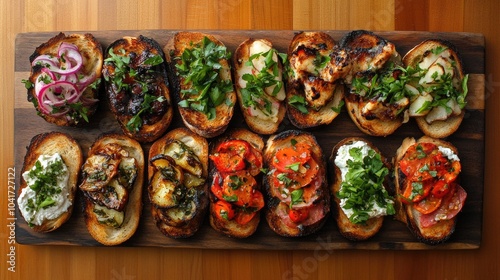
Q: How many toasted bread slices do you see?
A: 14